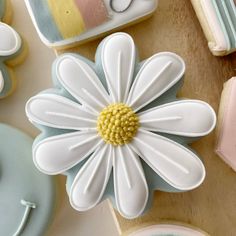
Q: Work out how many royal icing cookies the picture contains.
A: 7